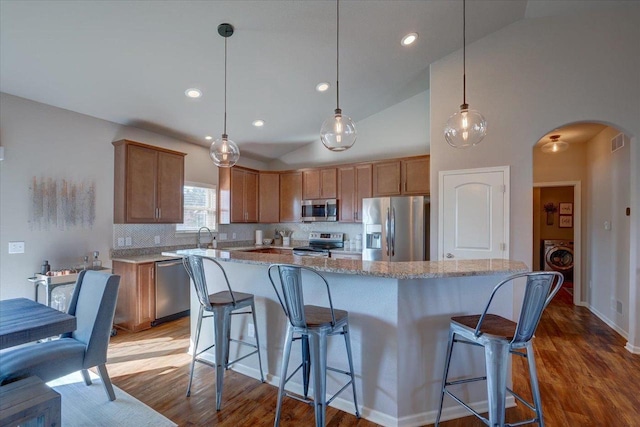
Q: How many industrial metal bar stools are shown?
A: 3